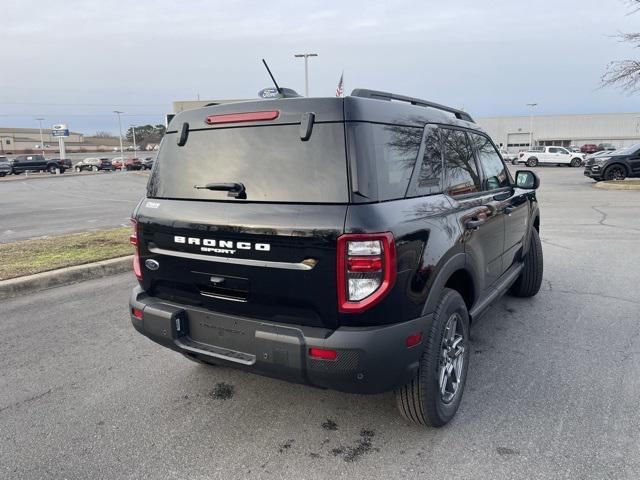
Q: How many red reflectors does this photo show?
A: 3